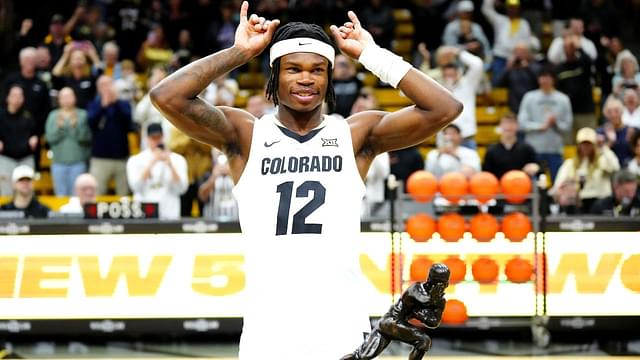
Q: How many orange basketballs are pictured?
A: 13